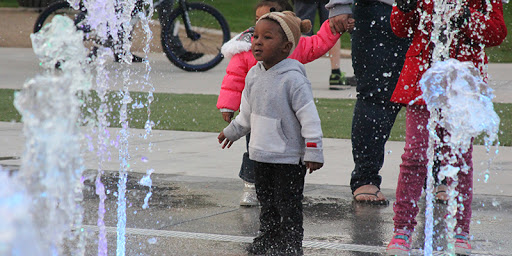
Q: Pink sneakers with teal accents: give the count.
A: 2